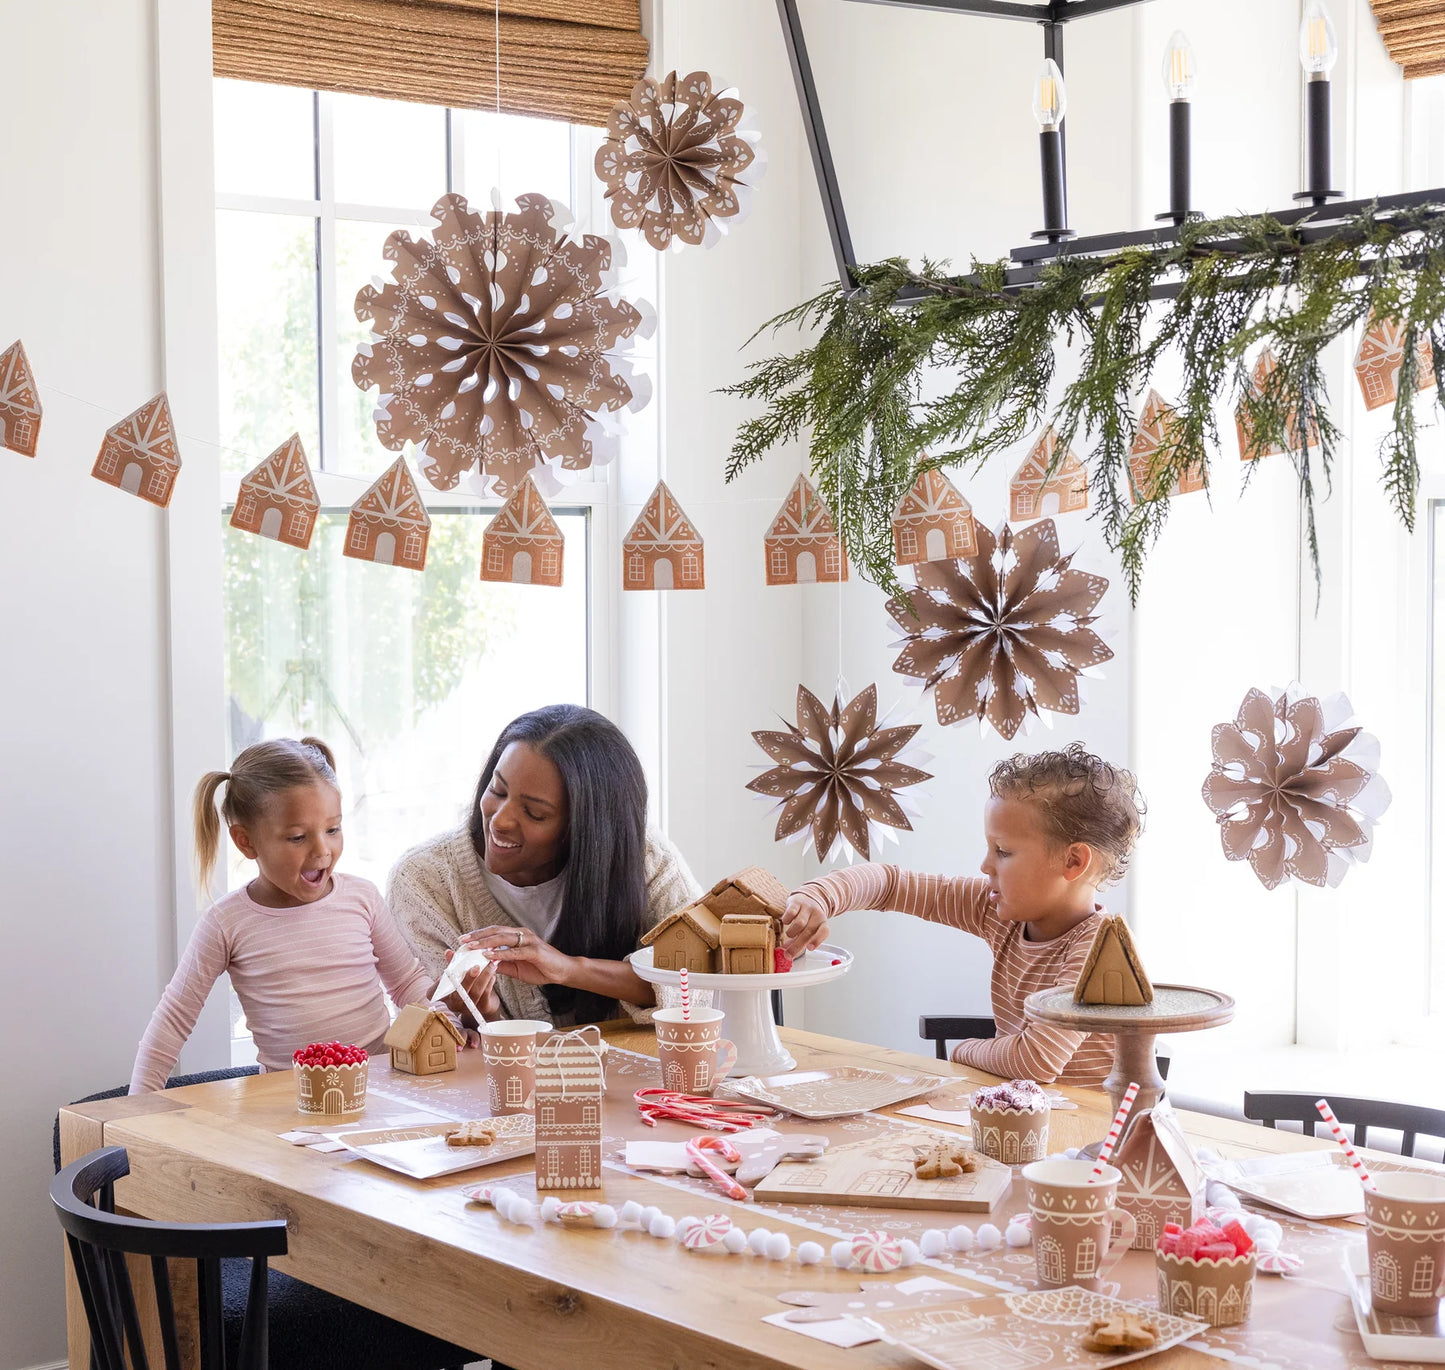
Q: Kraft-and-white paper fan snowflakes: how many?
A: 5